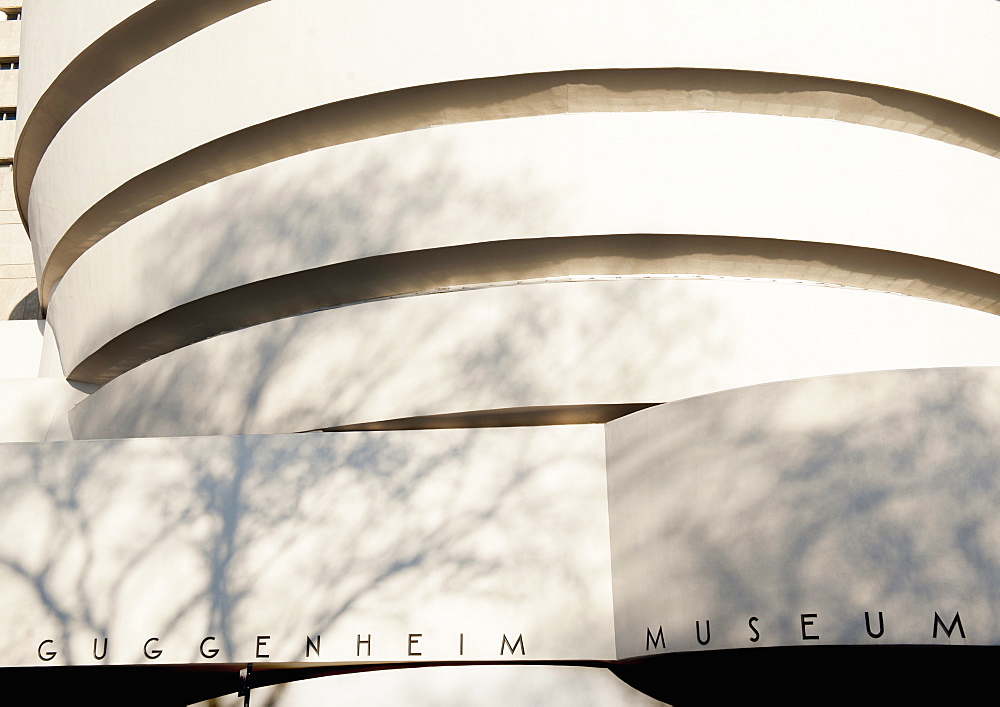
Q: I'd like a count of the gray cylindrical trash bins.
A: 0